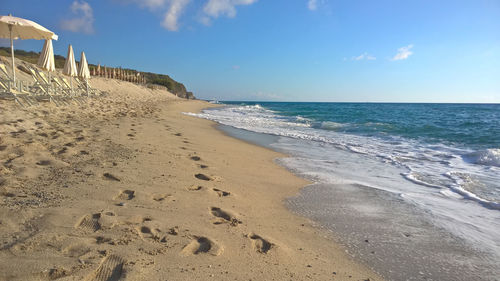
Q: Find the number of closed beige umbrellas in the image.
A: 3